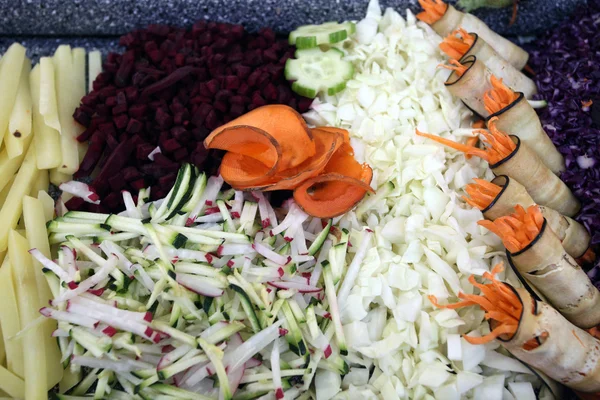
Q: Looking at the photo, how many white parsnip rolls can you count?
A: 8